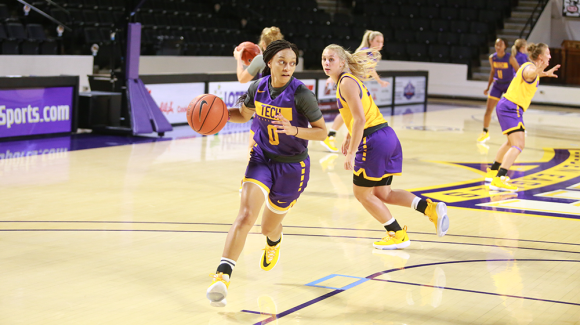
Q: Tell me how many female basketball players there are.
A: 7